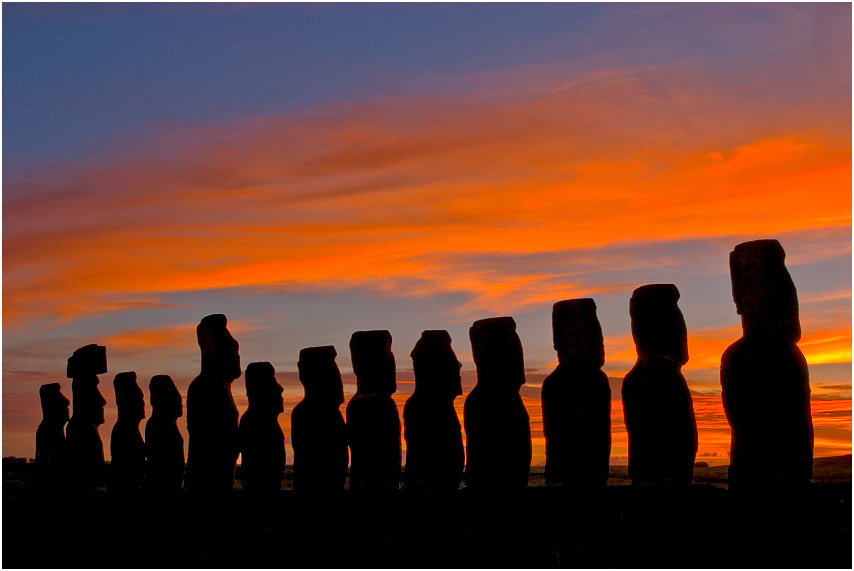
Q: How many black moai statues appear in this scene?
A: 13